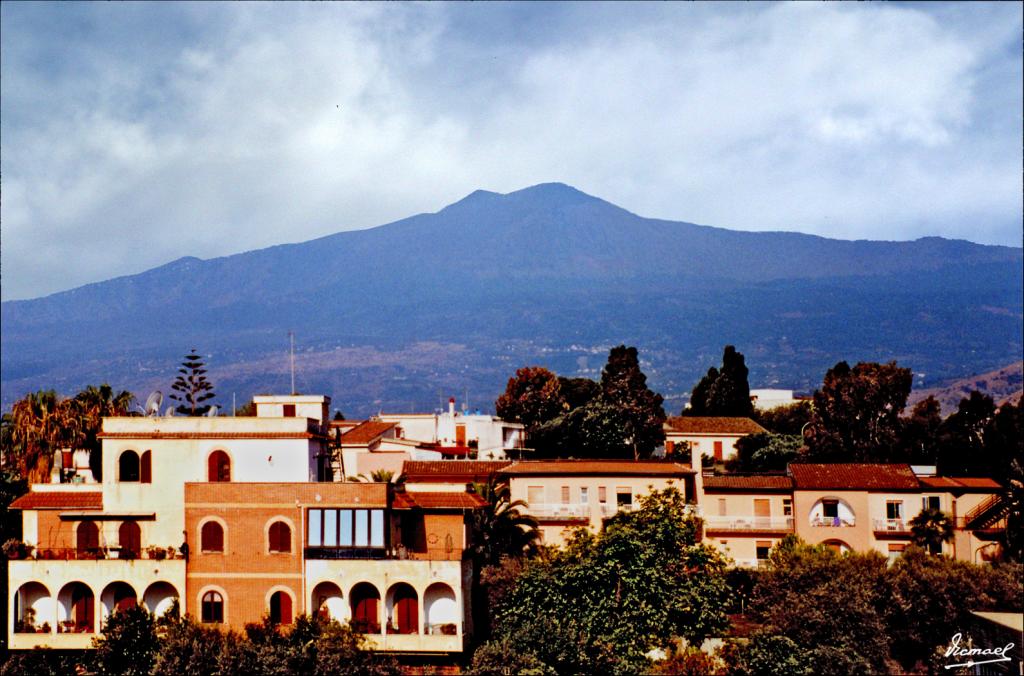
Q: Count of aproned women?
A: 0